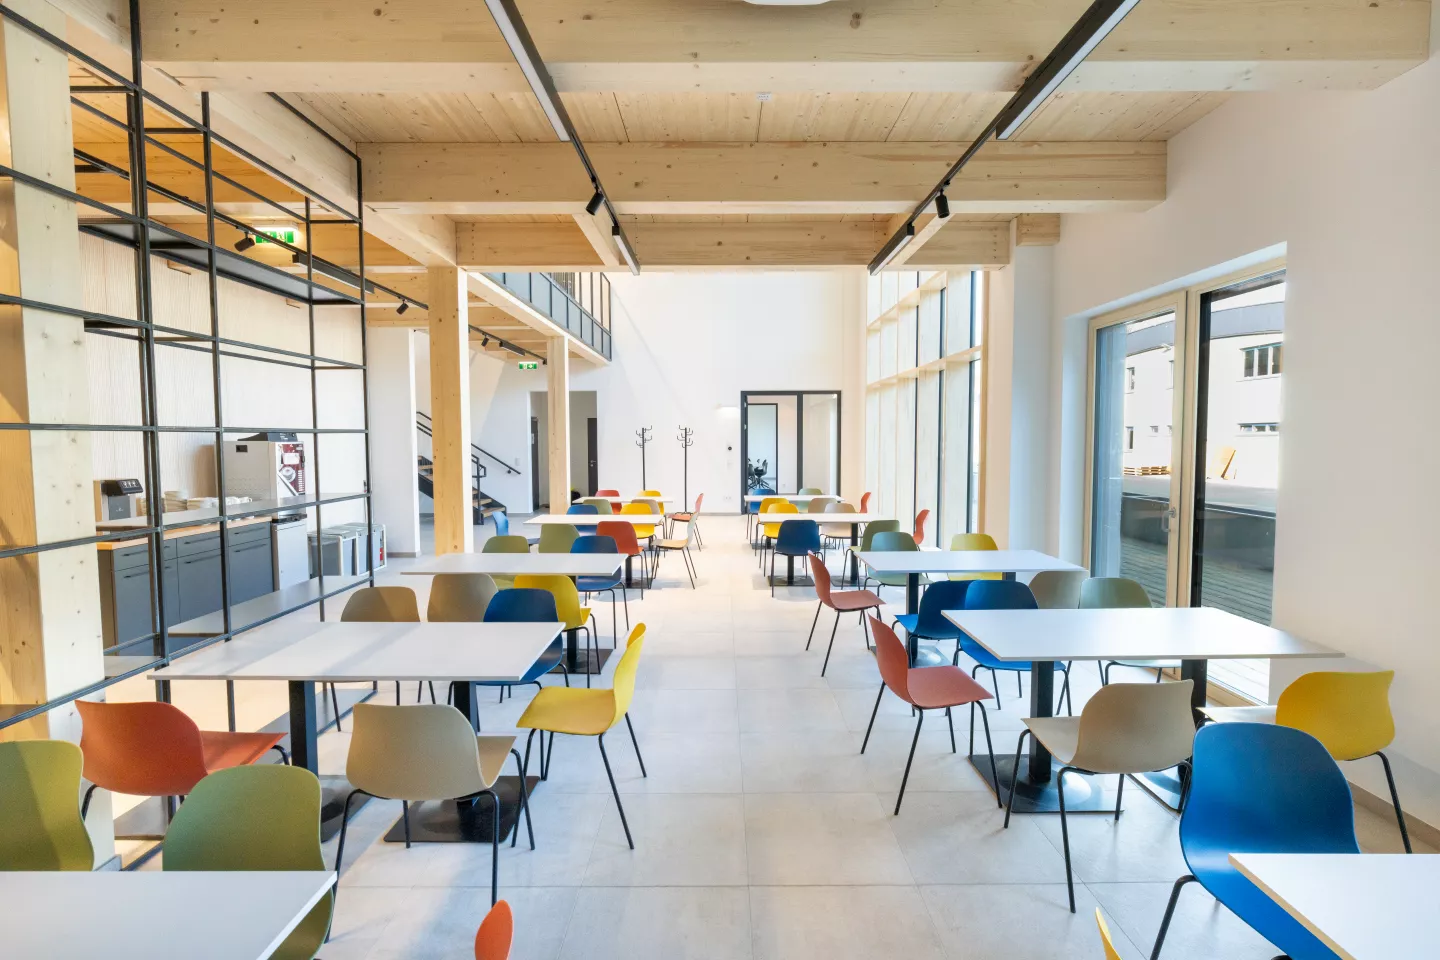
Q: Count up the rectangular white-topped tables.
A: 10